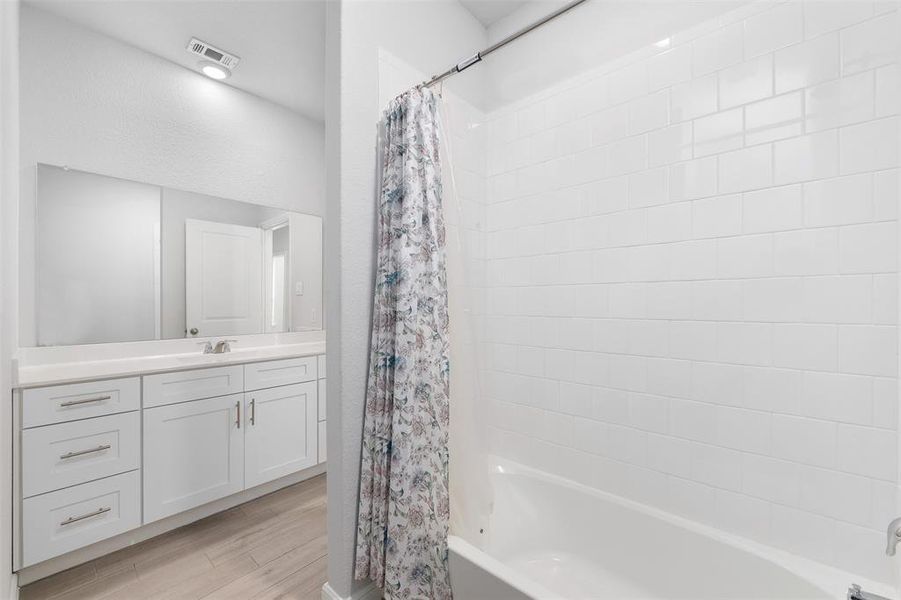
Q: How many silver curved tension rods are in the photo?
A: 1